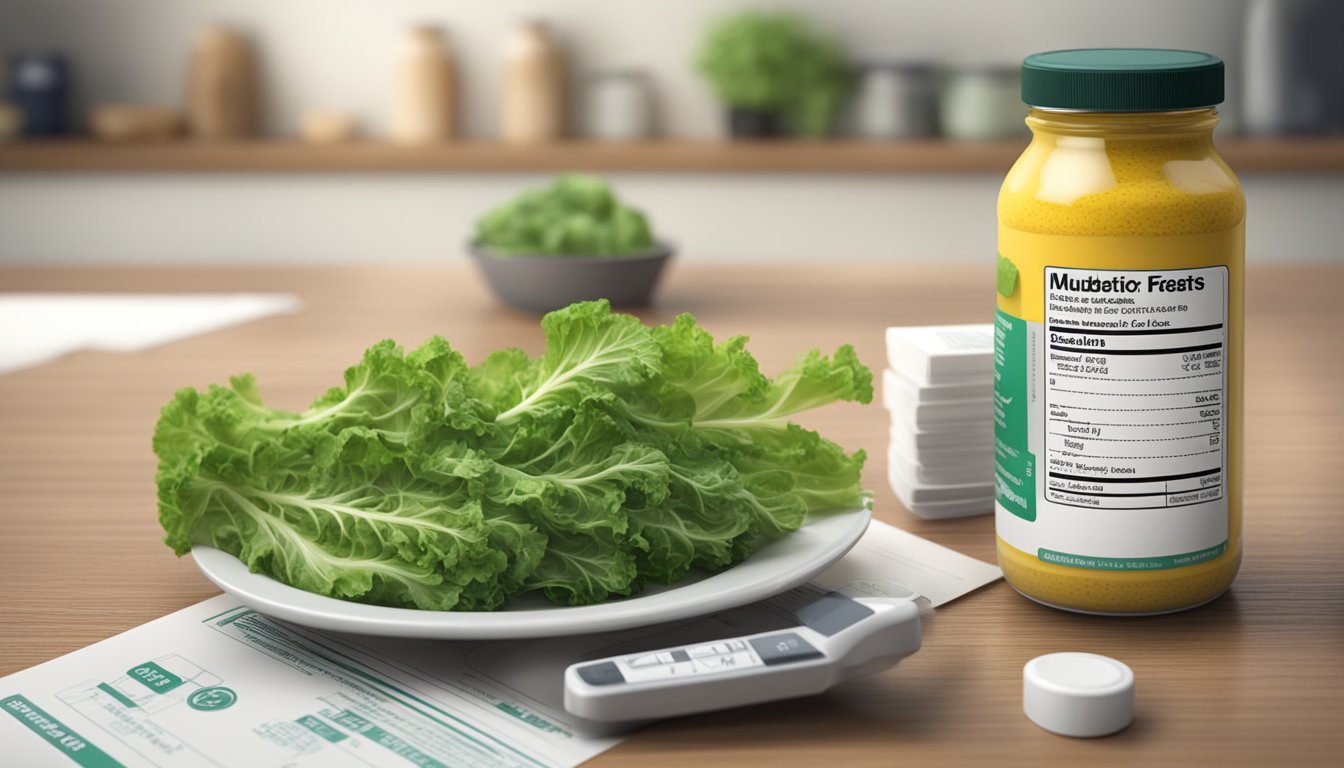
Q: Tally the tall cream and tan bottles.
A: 3